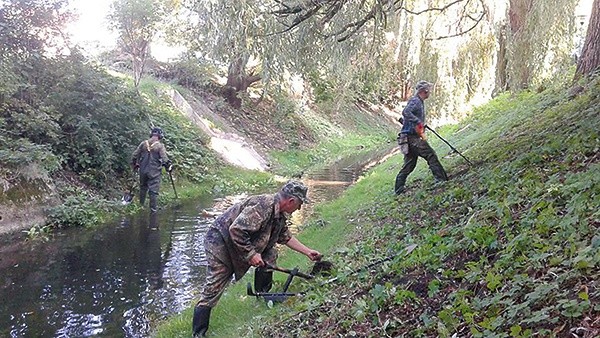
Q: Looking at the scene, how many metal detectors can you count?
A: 3